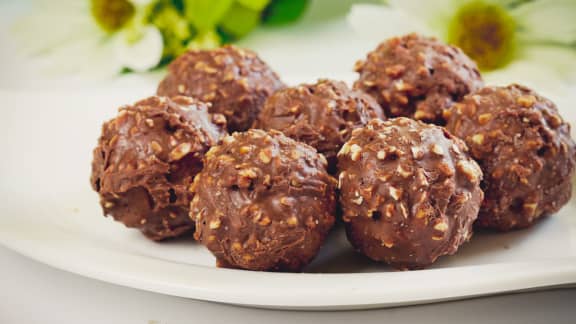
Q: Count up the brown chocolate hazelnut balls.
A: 7